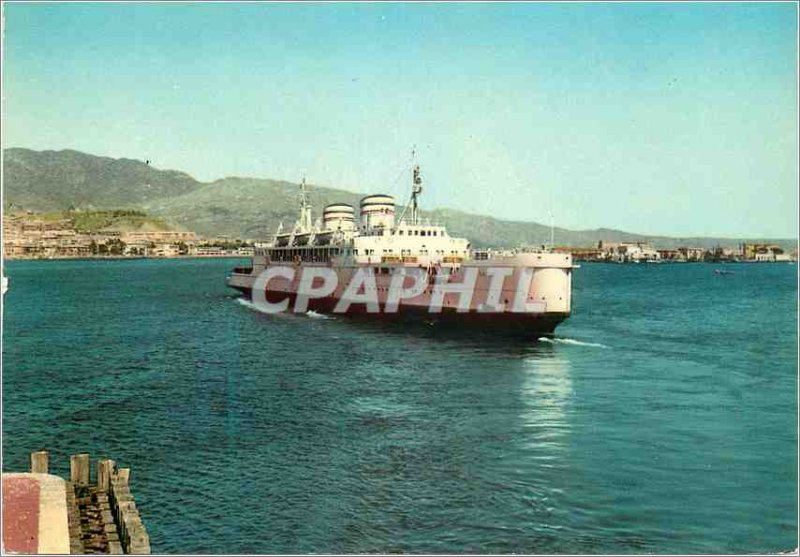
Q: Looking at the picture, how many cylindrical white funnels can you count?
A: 2